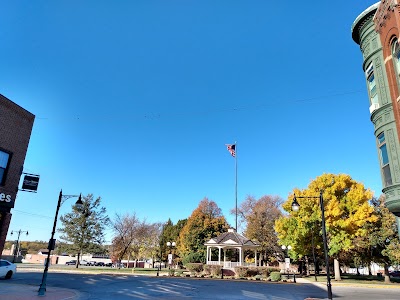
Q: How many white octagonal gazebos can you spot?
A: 1